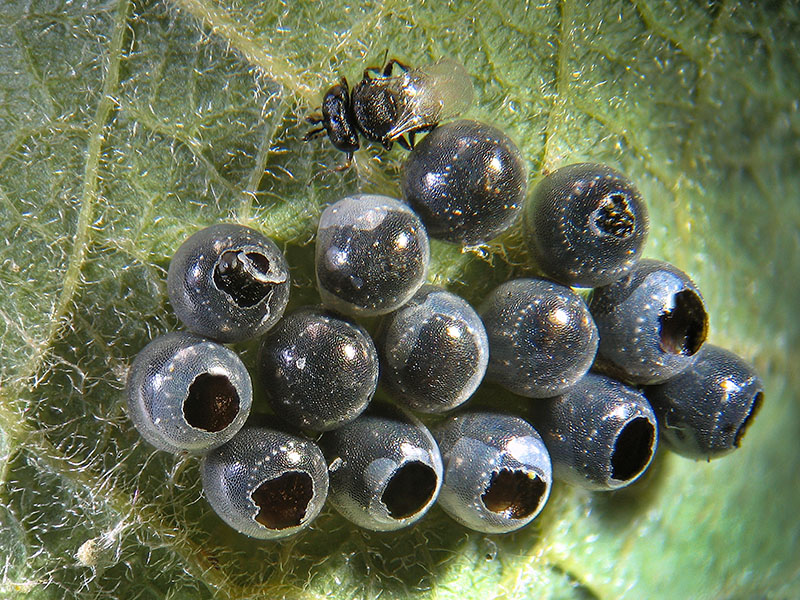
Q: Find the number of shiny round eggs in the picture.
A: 14